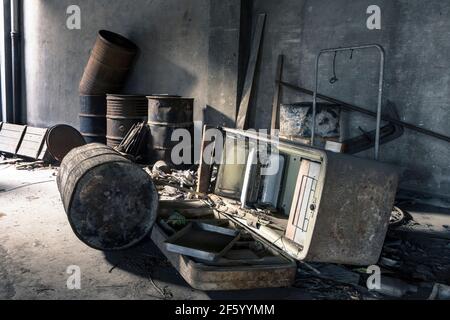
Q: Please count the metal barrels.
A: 5